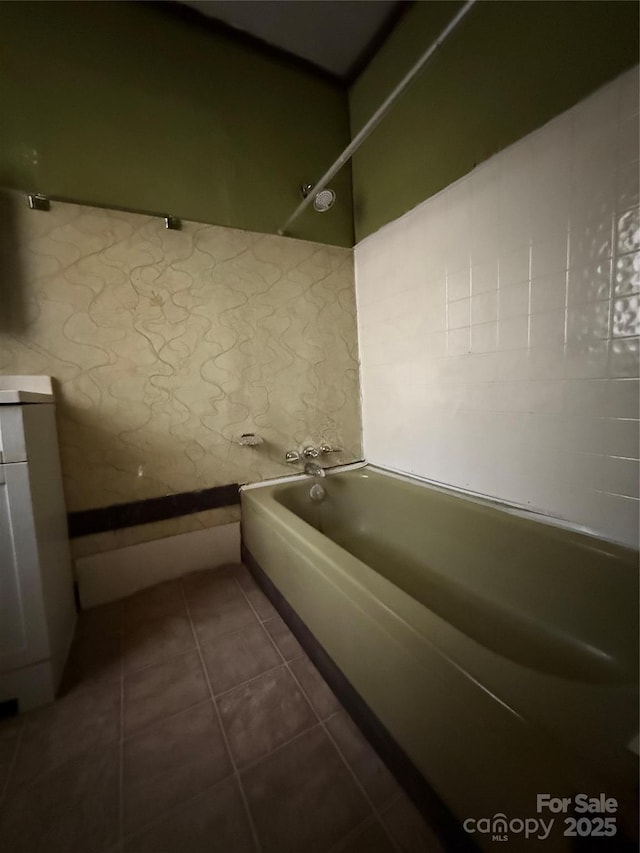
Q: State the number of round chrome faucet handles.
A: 3